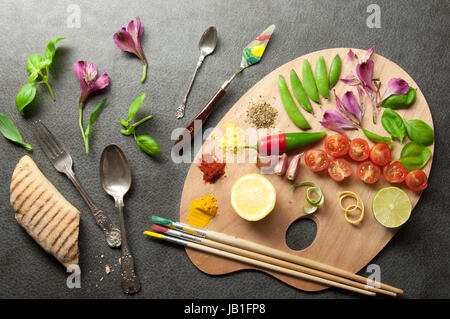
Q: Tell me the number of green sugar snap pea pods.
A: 5